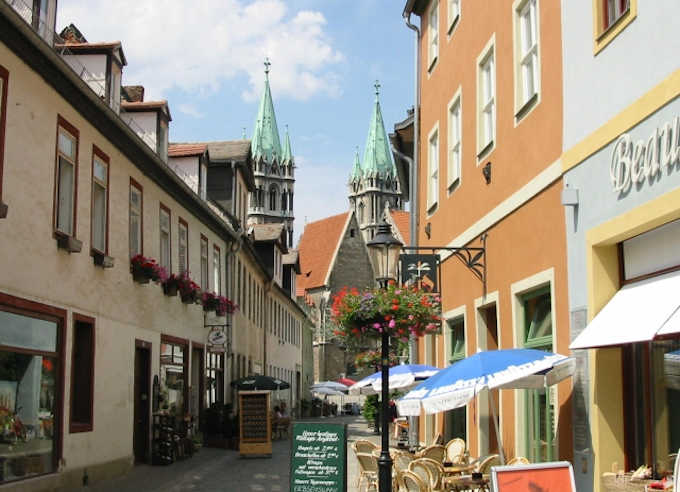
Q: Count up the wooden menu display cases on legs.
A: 1